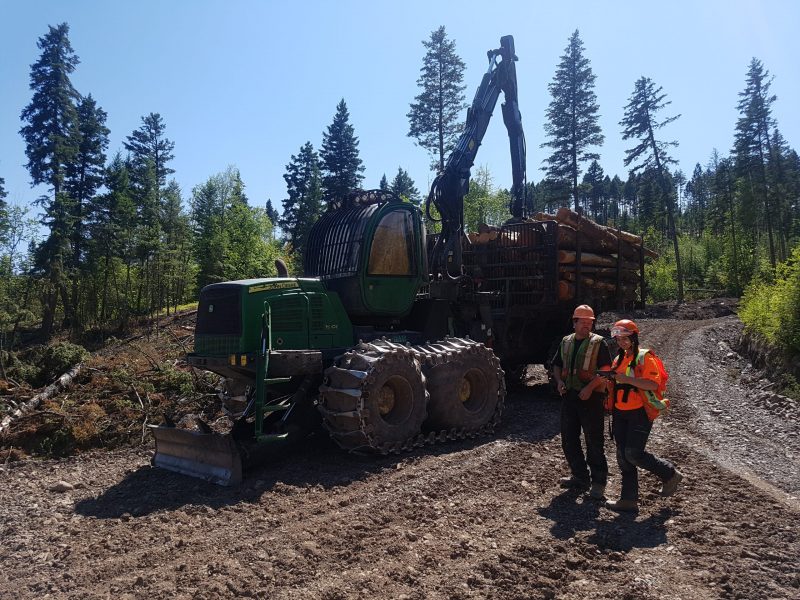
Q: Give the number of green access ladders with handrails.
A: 1